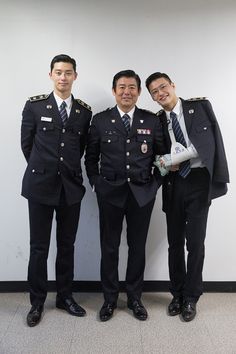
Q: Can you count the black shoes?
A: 6